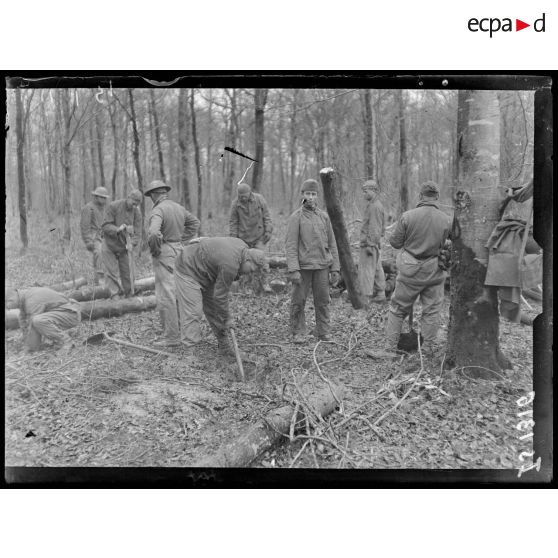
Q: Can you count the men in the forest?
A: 9